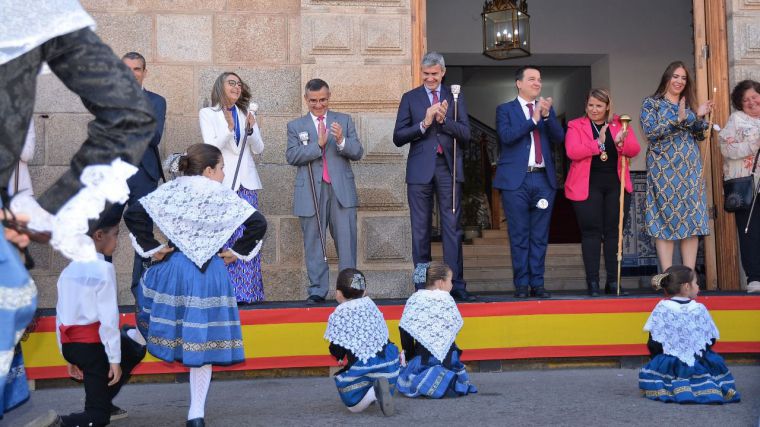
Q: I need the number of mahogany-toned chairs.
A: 0